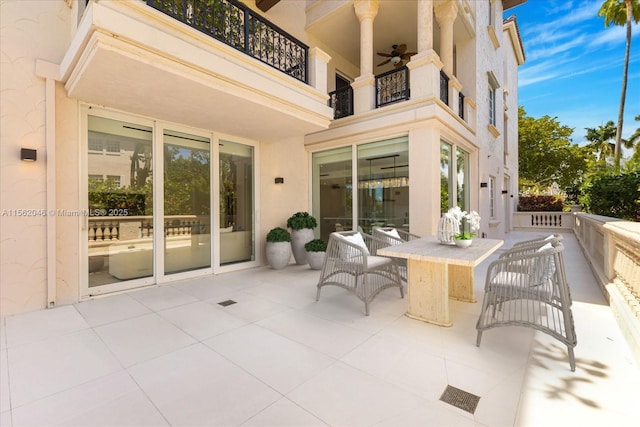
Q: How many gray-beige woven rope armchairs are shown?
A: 4